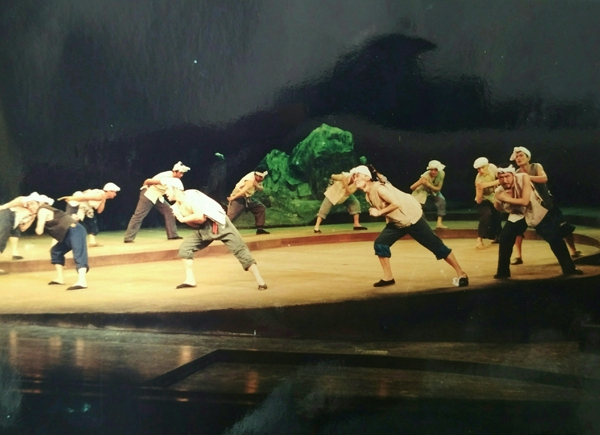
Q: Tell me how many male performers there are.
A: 12